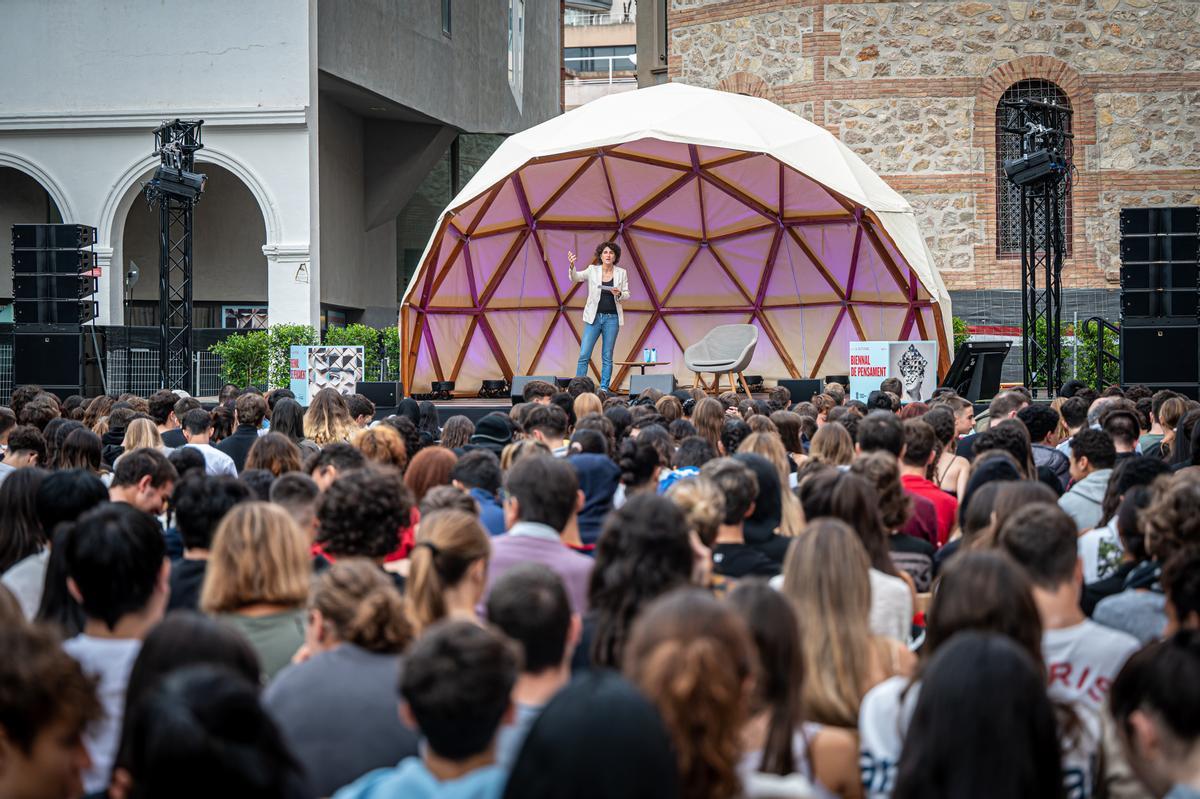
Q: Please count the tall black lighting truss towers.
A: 2